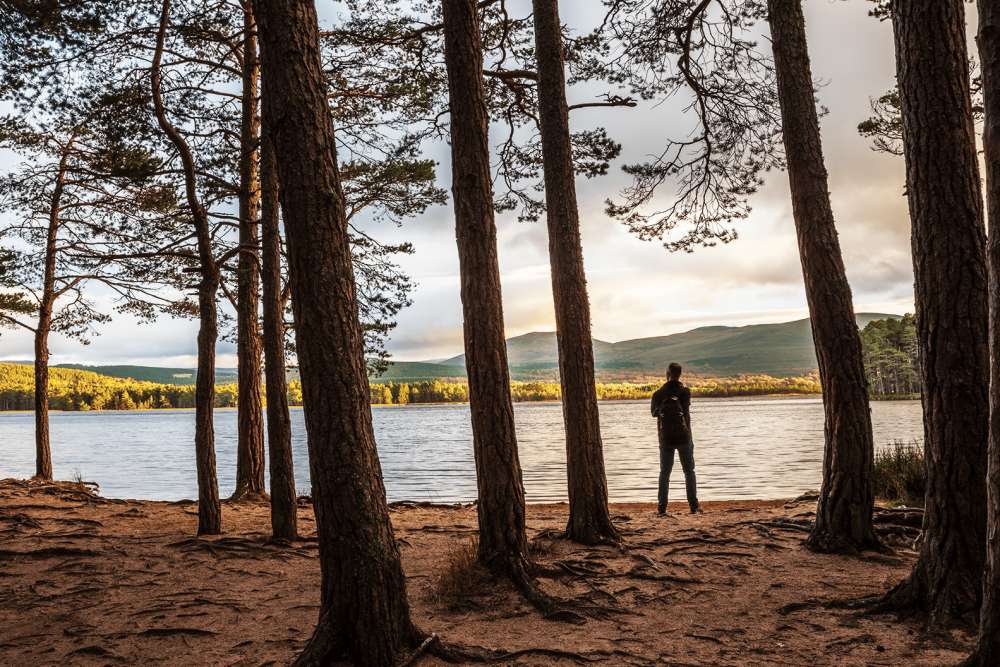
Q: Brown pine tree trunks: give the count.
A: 10